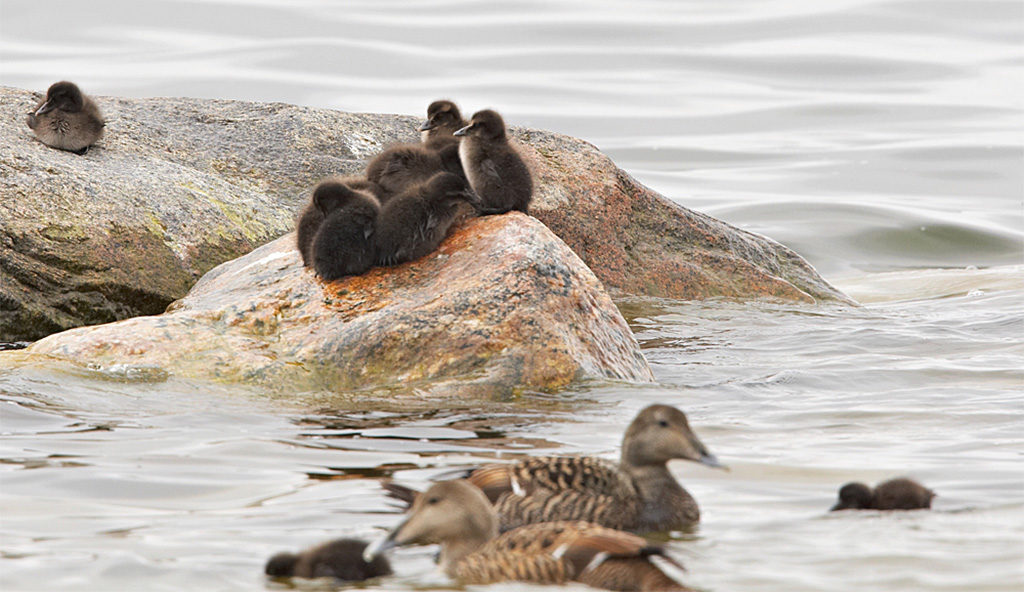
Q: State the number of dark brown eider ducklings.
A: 9